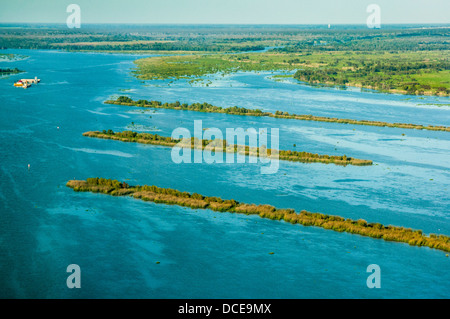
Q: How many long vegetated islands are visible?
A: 3